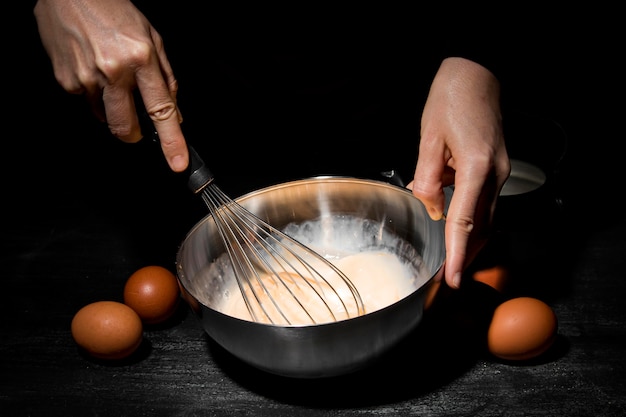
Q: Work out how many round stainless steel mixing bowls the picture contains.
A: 1